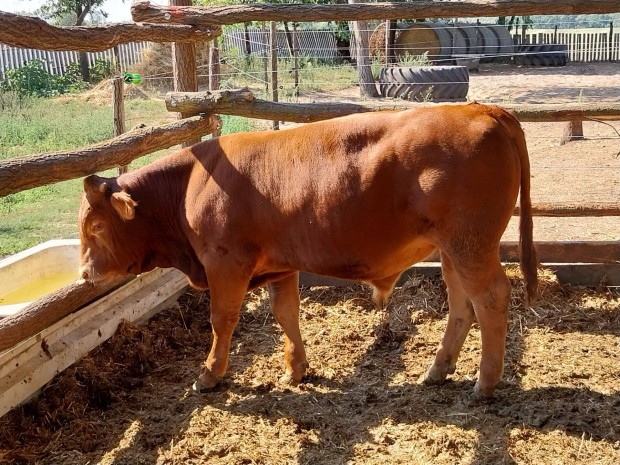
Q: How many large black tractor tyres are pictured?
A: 2